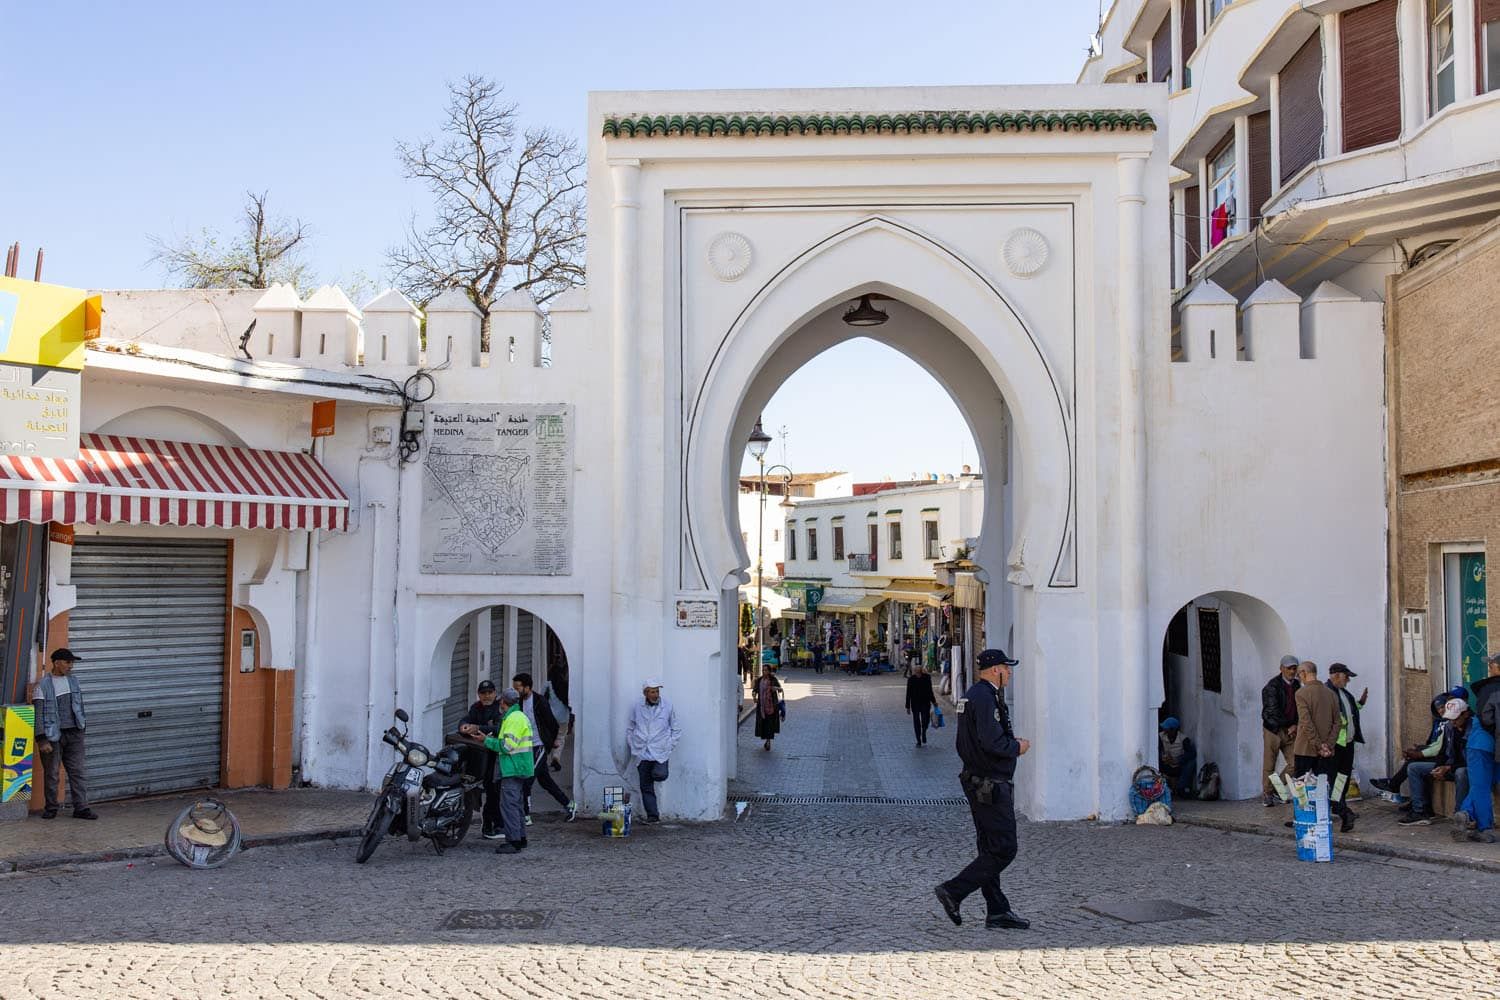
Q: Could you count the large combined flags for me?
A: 0